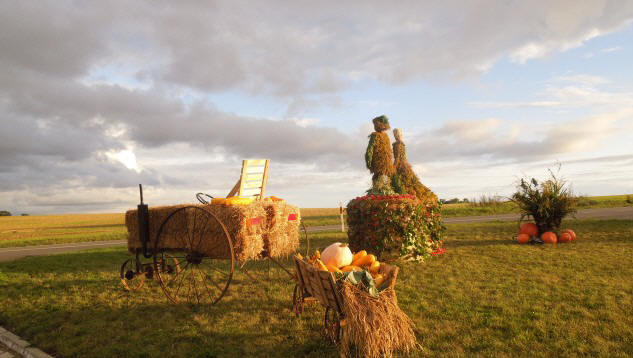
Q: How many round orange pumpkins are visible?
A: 5